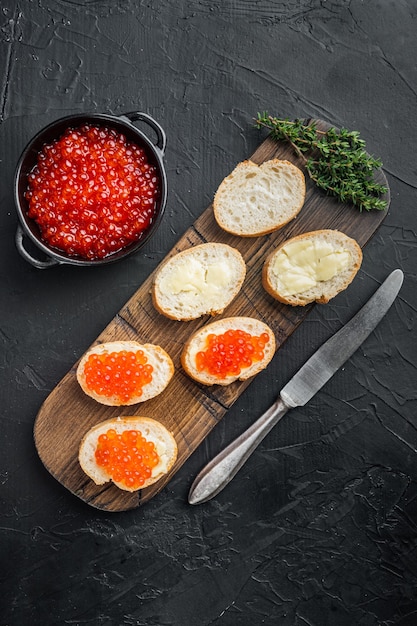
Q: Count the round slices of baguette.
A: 6